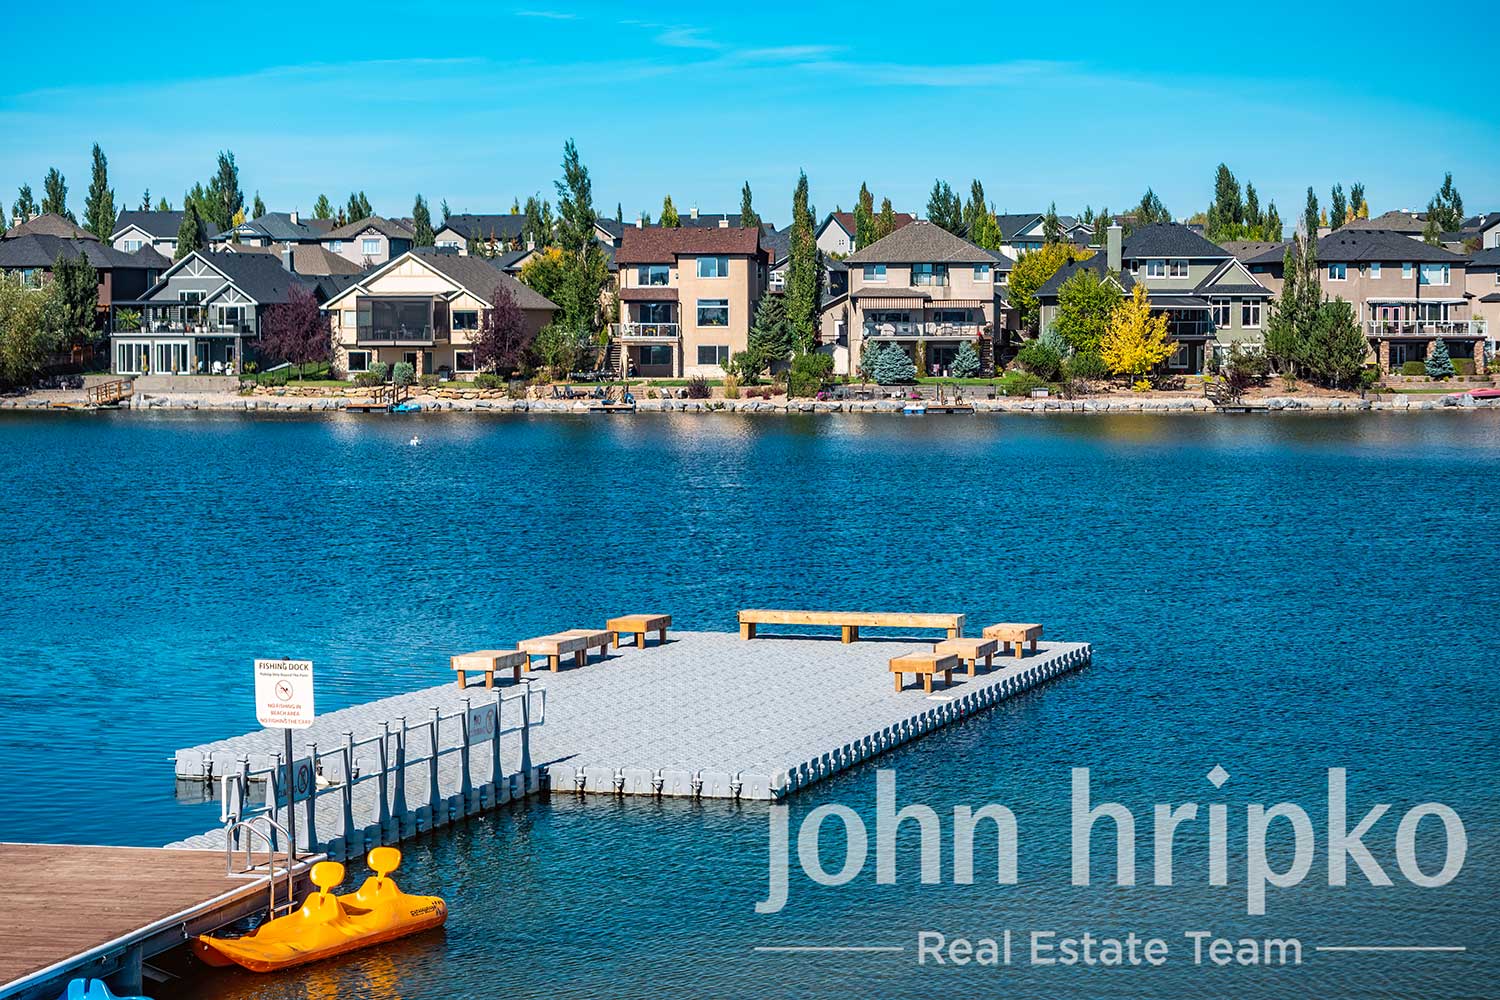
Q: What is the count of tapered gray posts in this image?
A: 10